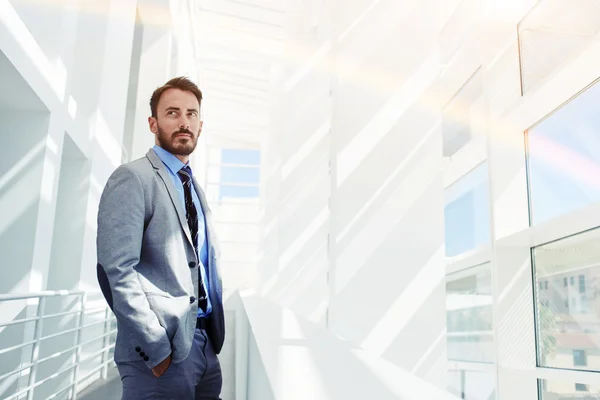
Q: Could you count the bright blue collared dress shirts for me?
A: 1